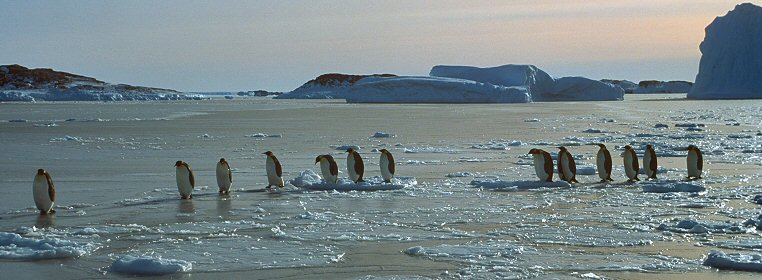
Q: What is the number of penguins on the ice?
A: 13